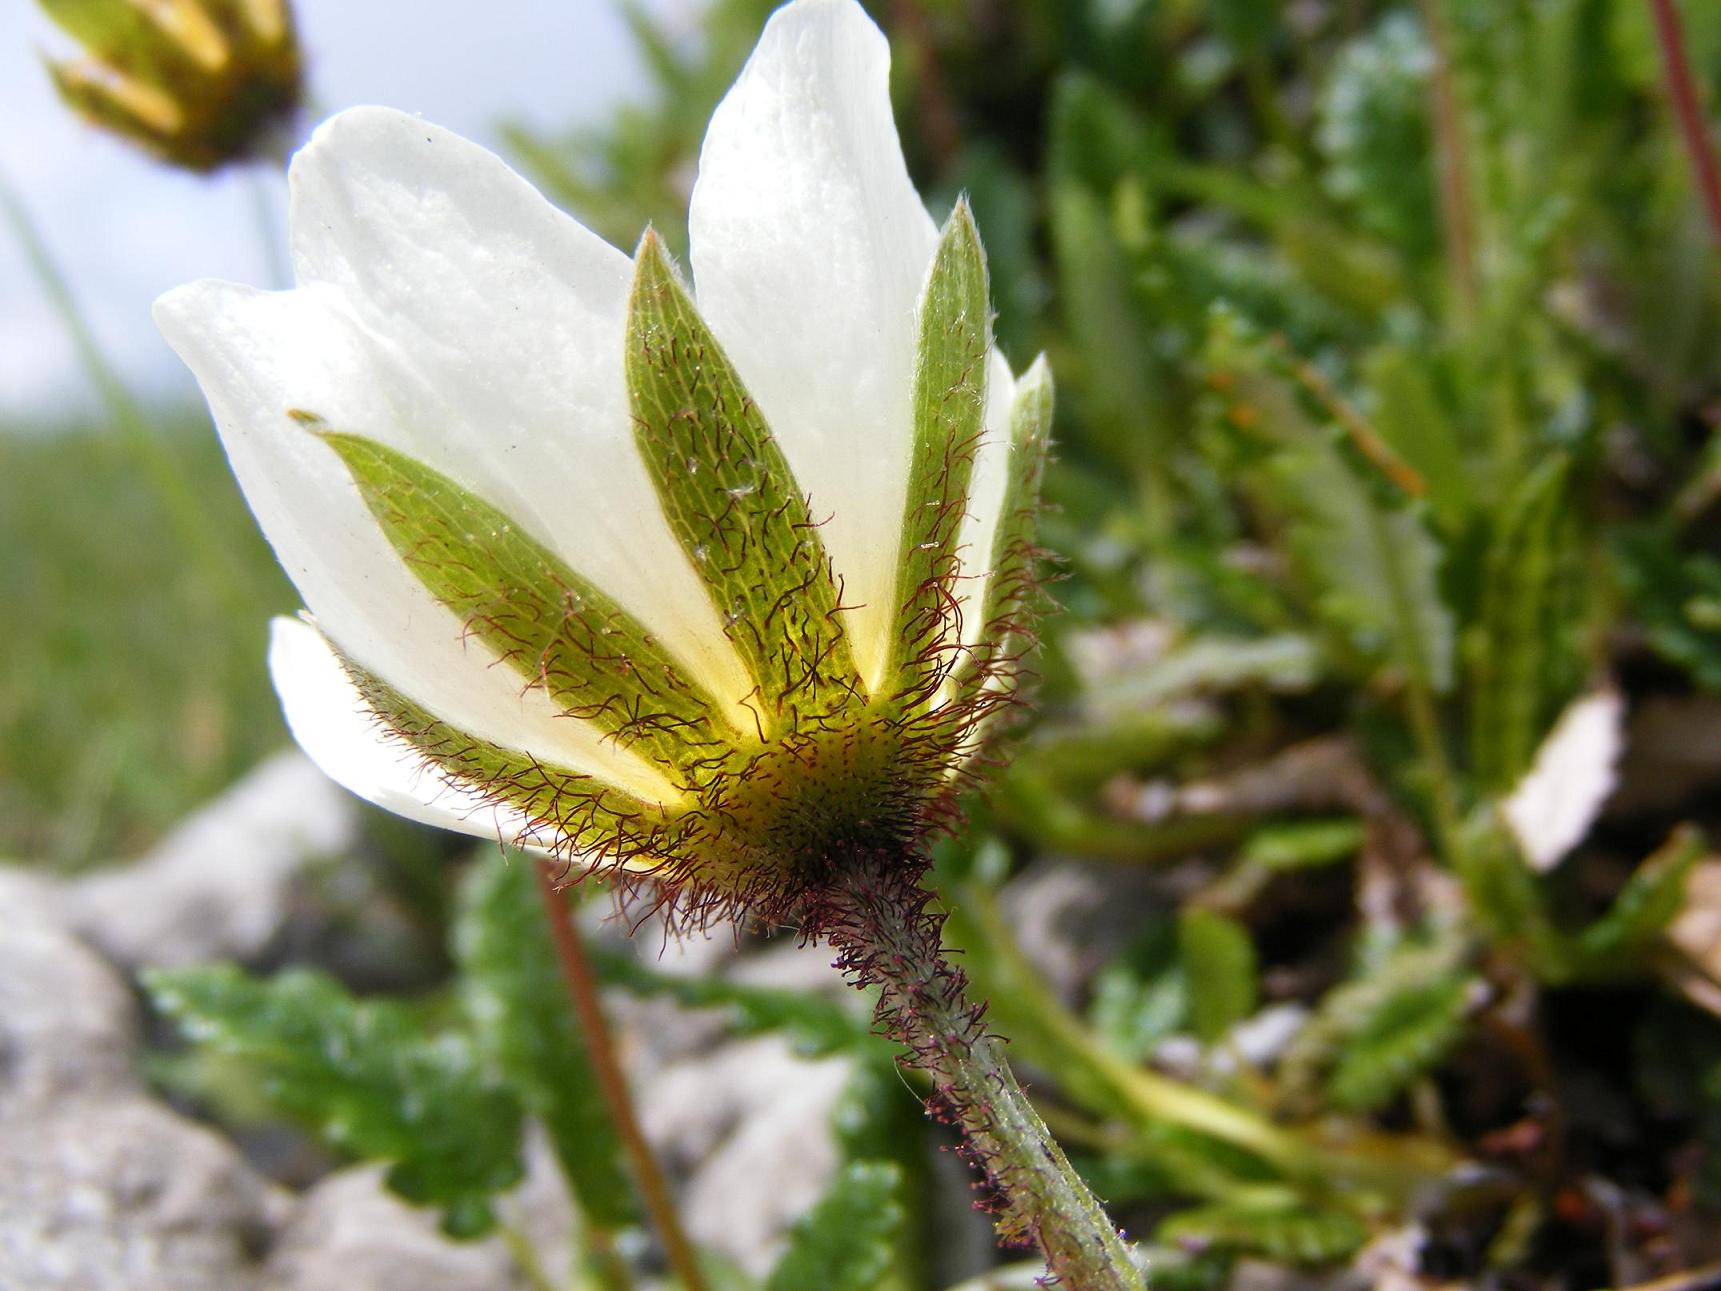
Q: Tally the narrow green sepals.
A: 5